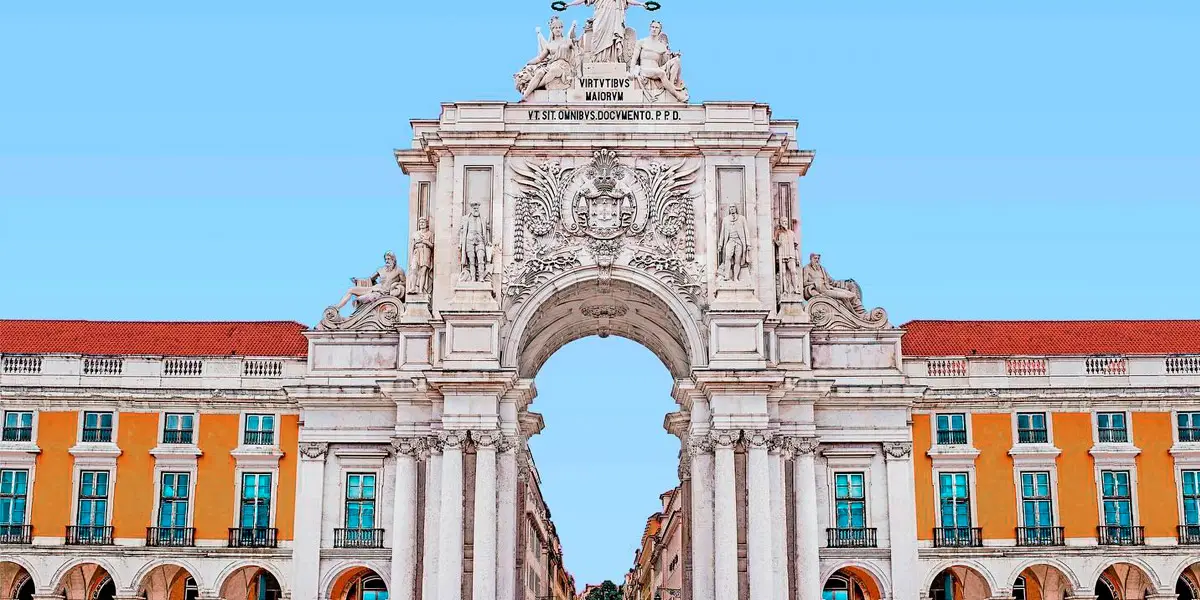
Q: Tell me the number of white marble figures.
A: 9